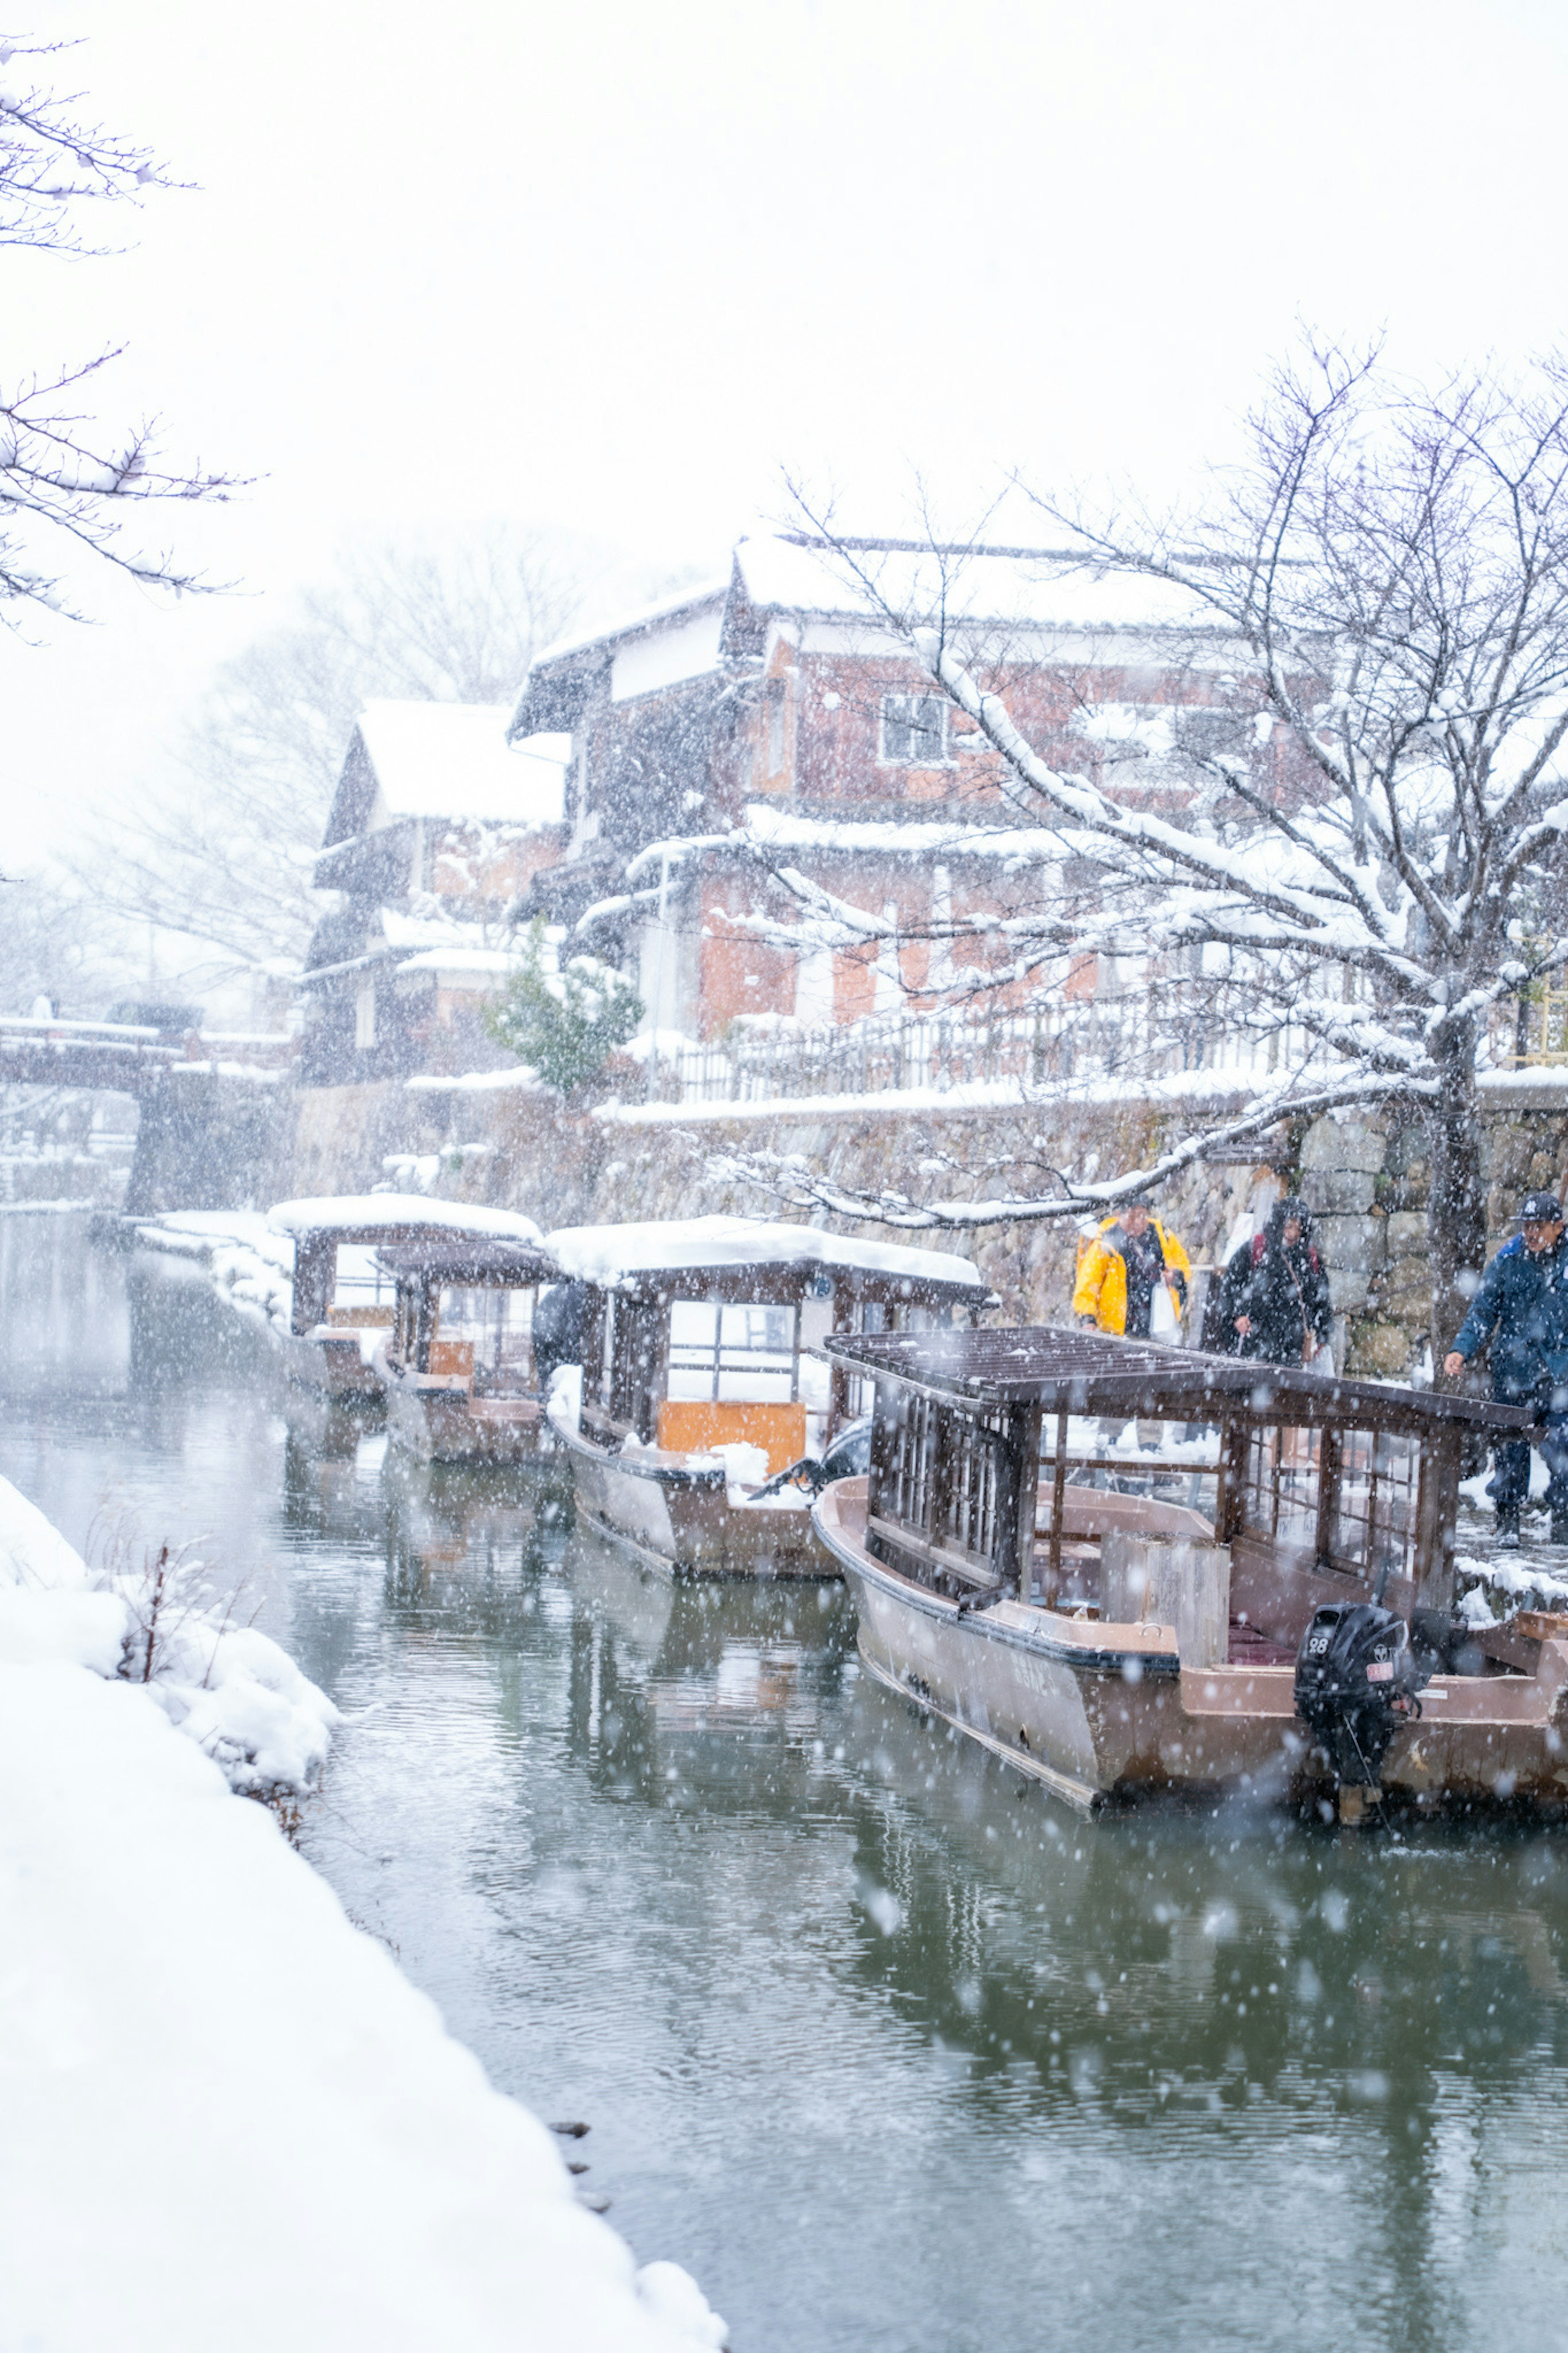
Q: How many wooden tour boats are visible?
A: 4